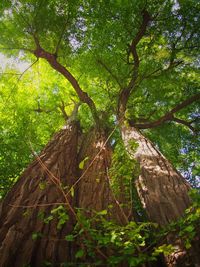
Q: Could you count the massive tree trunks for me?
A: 3